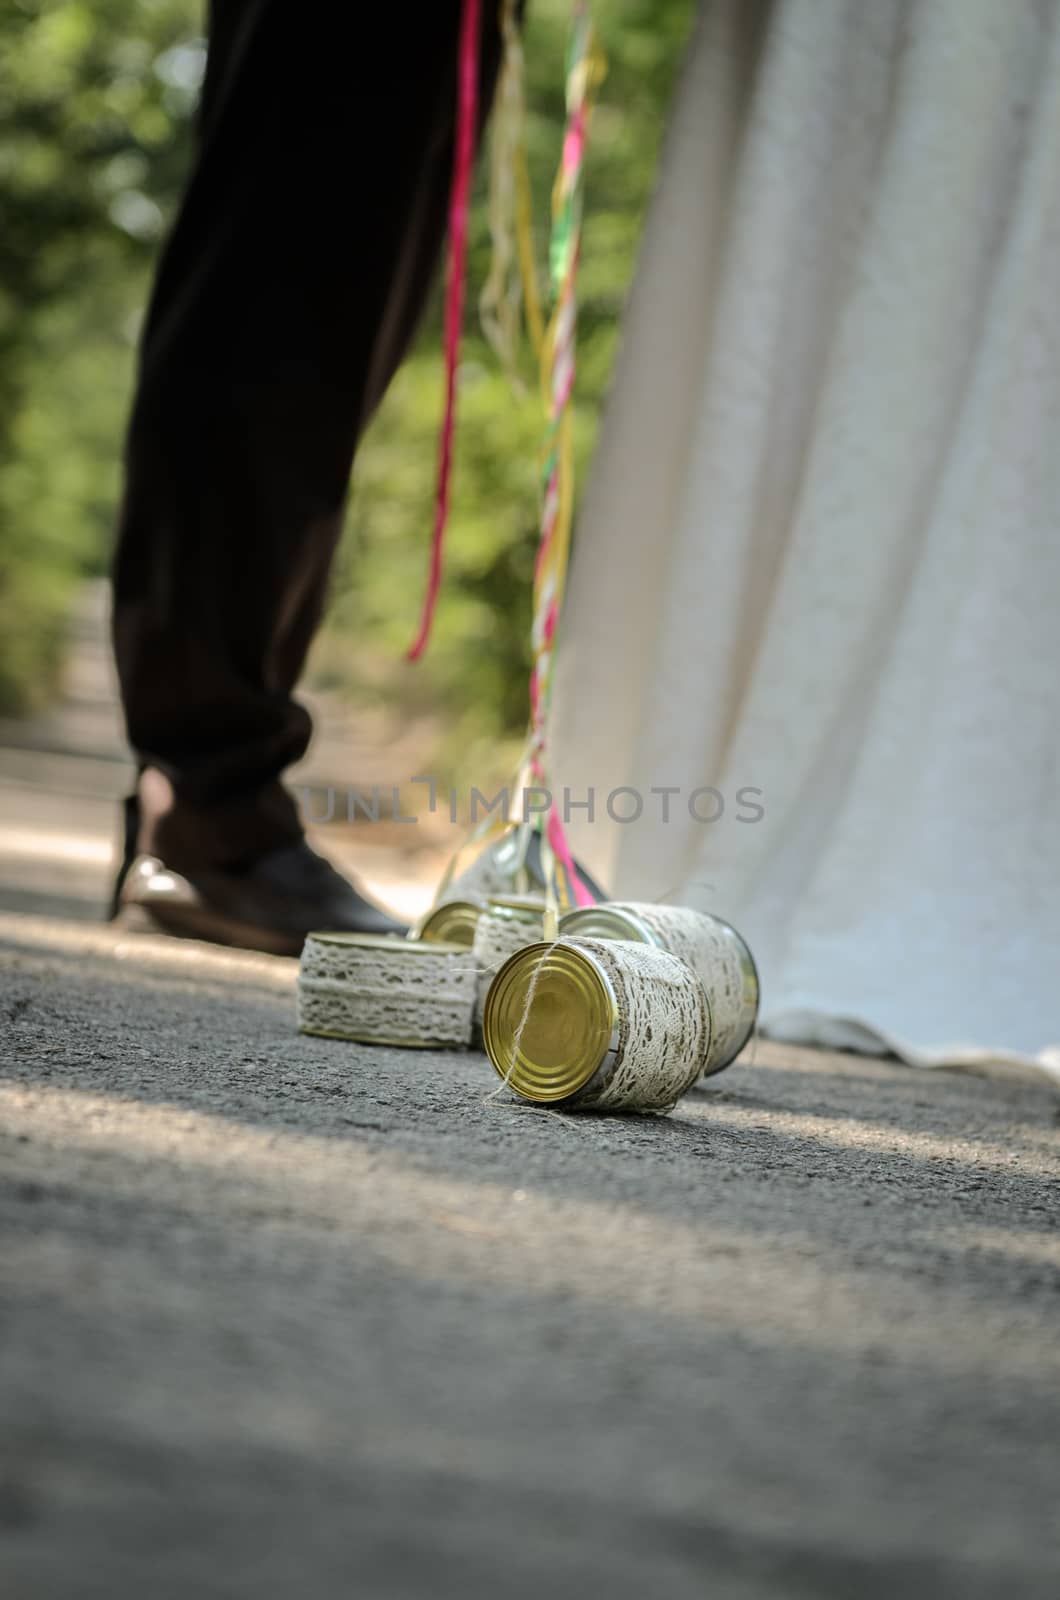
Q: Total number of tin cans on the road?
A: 5